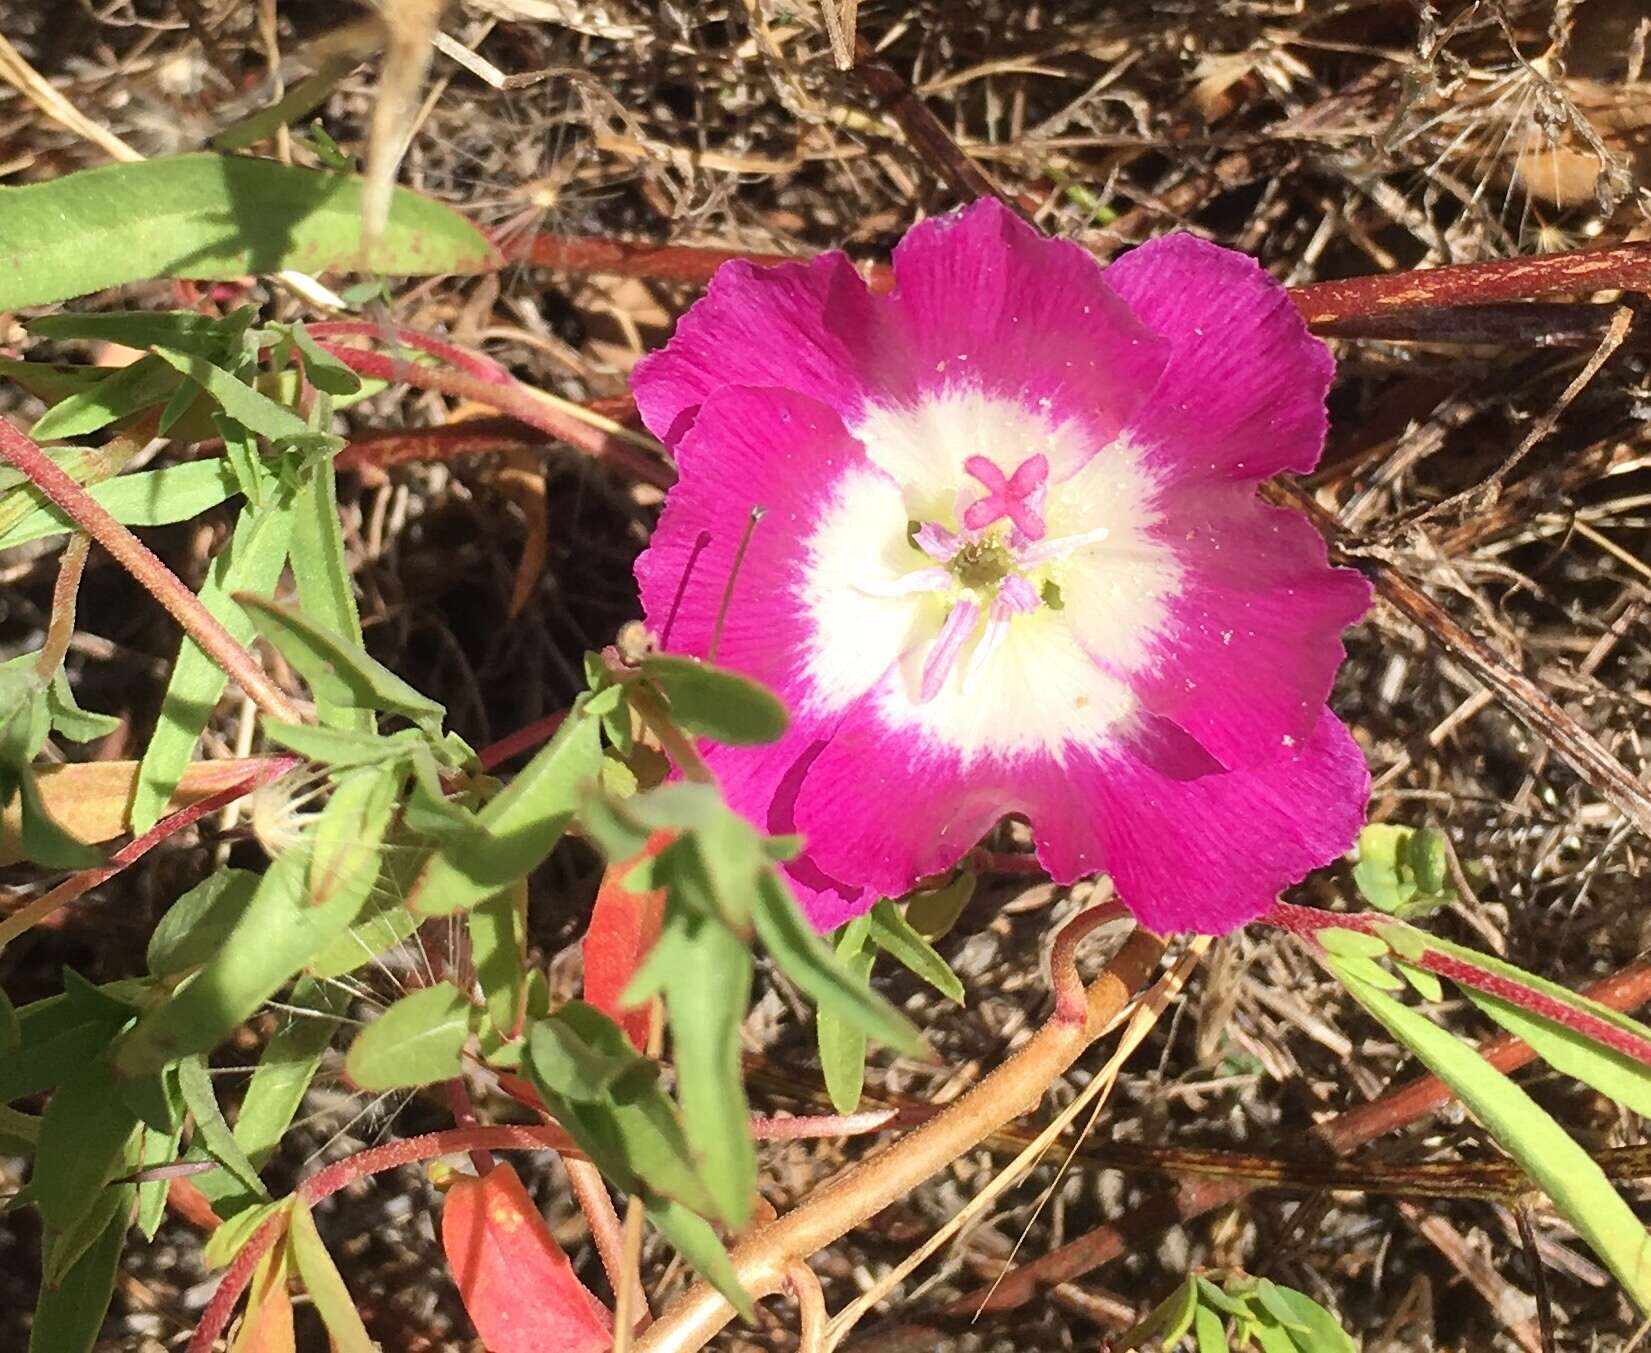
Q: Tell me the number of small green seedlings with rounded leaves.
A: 1